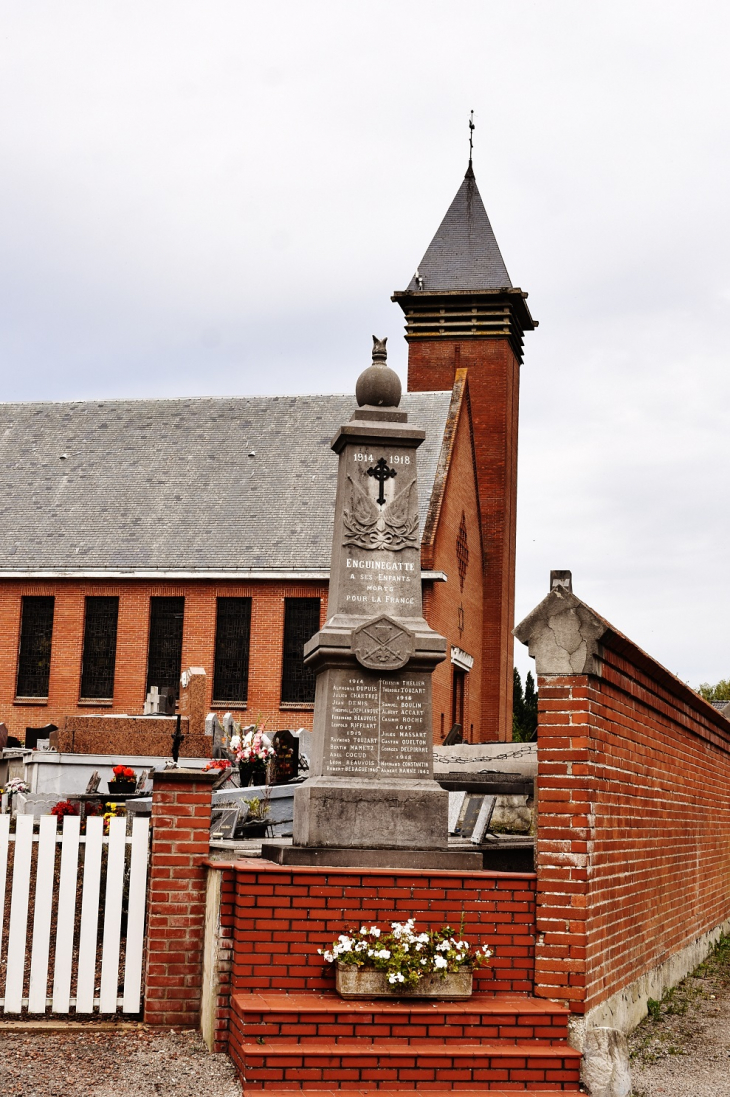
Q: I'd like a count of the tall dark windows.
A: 5